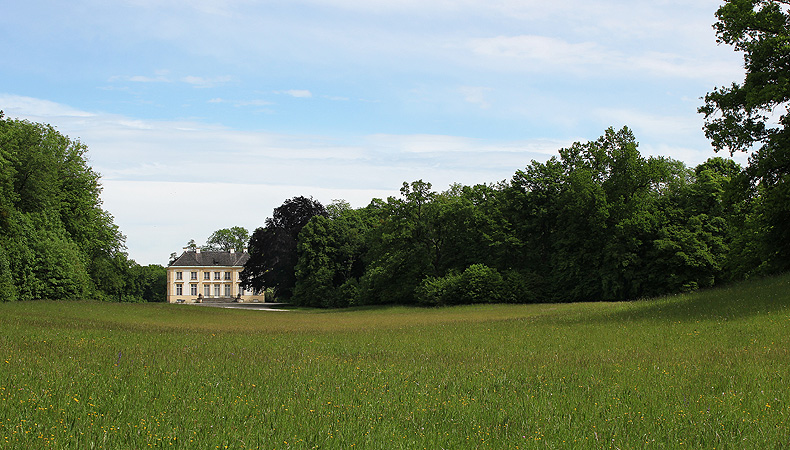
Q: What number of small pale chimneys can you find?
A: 4